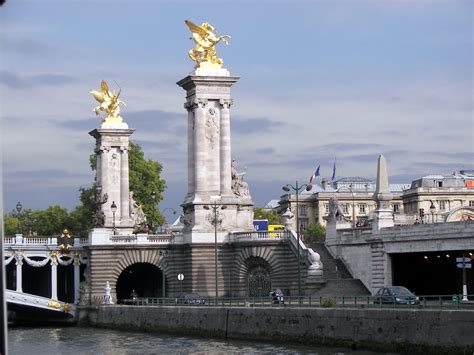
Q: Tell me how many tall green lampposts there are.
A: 2